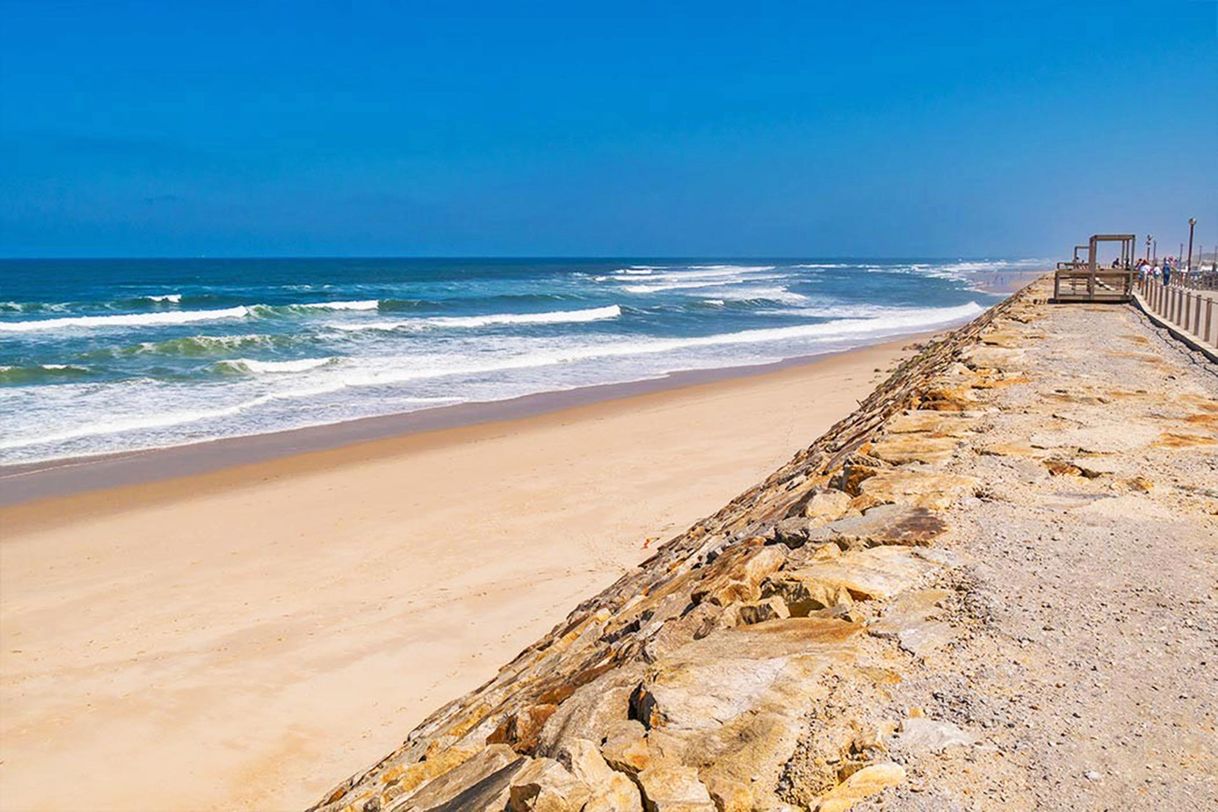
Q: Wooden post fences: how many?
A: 1